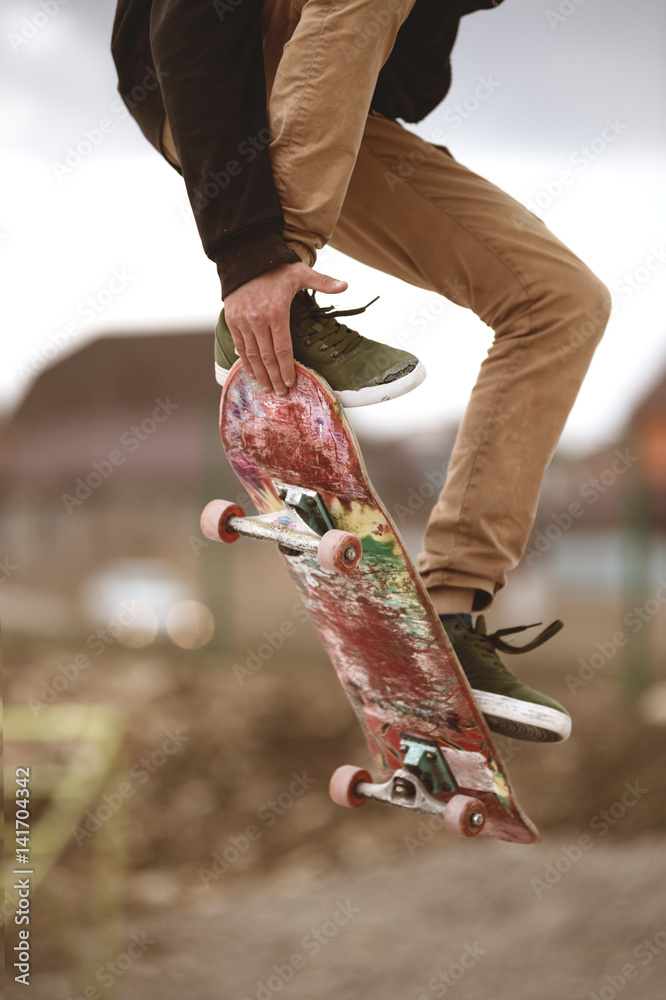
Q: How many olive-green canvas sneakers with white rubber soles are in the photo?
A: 2